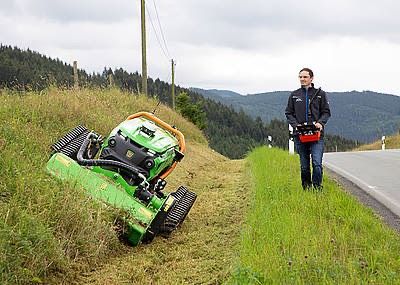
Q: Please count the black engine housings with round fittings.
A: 1